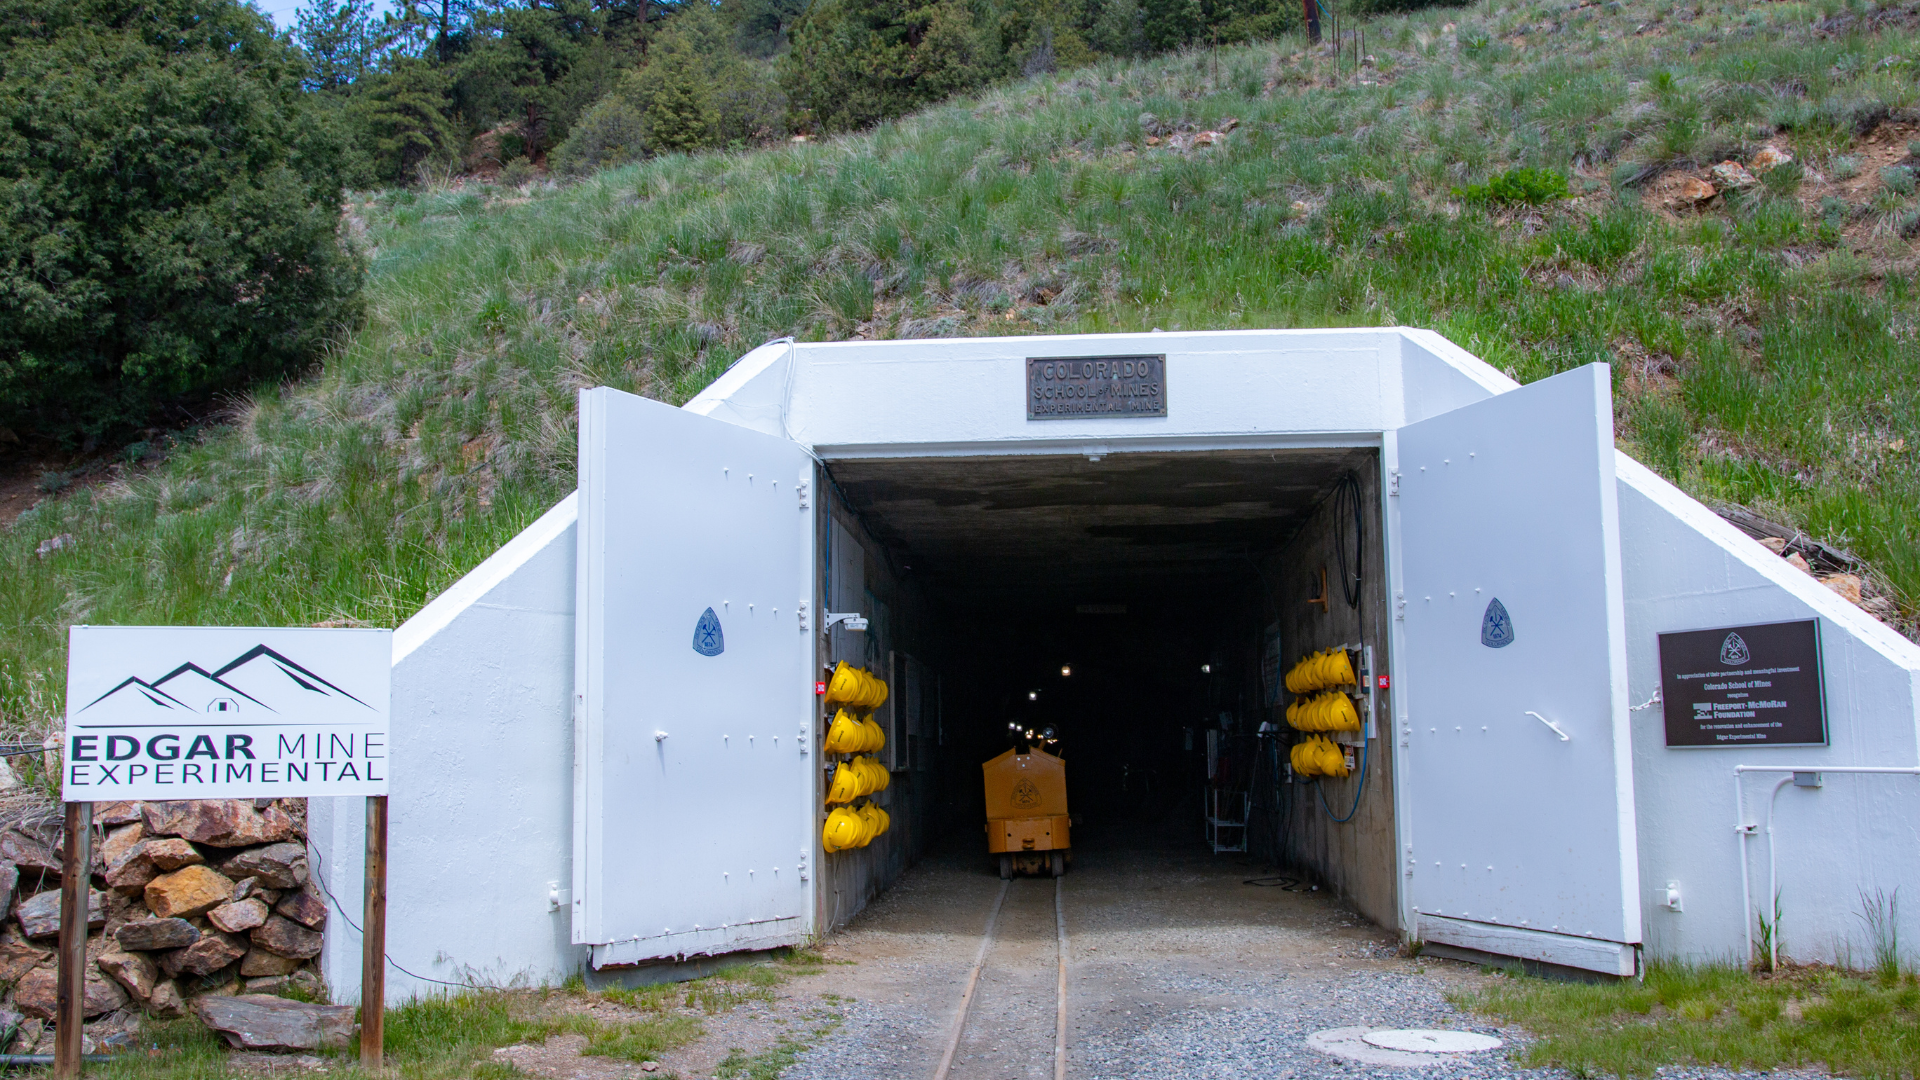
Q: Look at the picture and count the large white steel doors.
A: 2